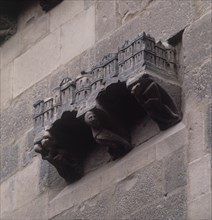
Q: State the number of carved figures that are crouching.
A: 3